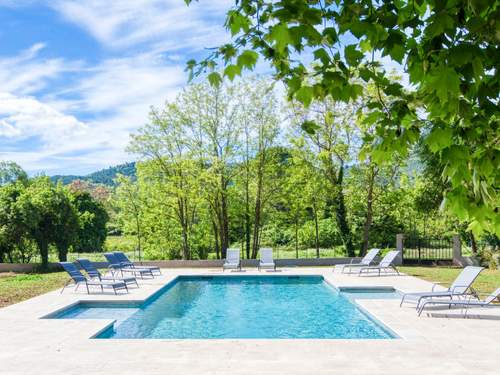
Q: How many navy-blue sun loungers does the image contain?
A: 4